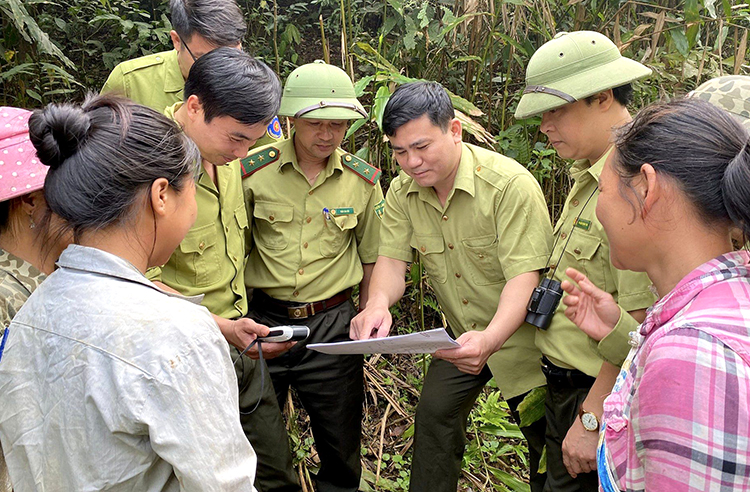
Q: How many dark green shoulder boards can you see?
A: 2